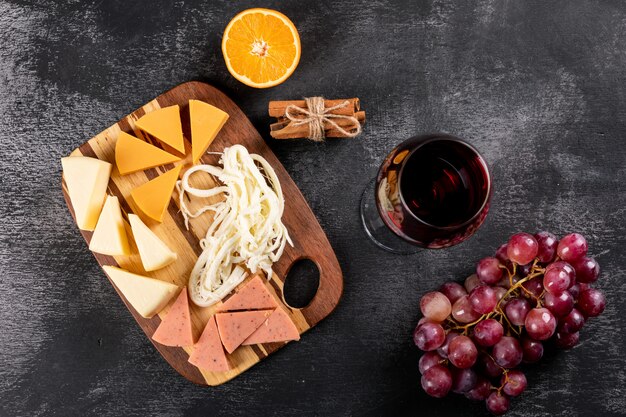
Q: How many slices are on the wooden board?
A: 13